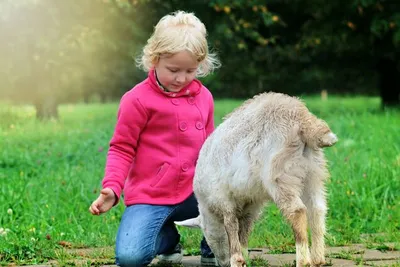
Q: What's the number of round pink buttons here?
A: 5